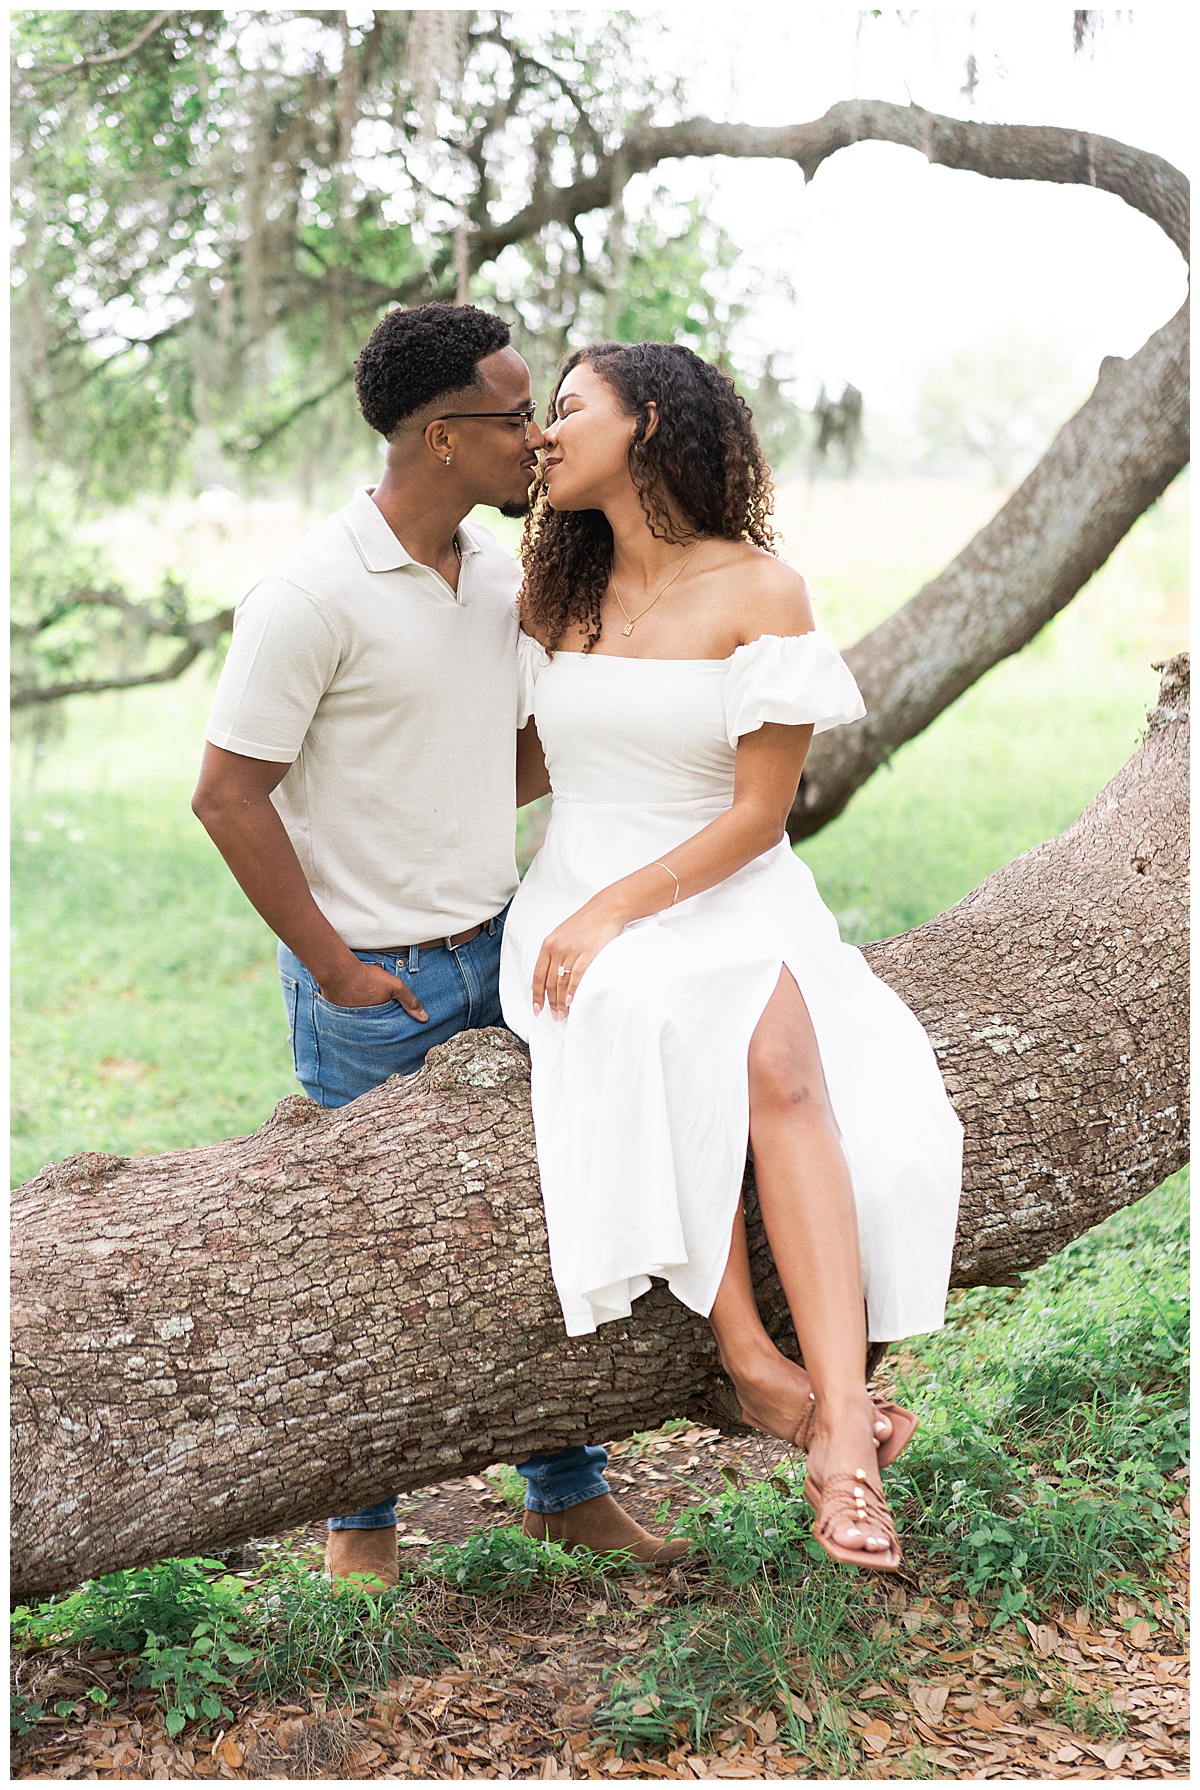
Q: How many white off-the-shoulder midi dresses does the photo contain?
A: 1